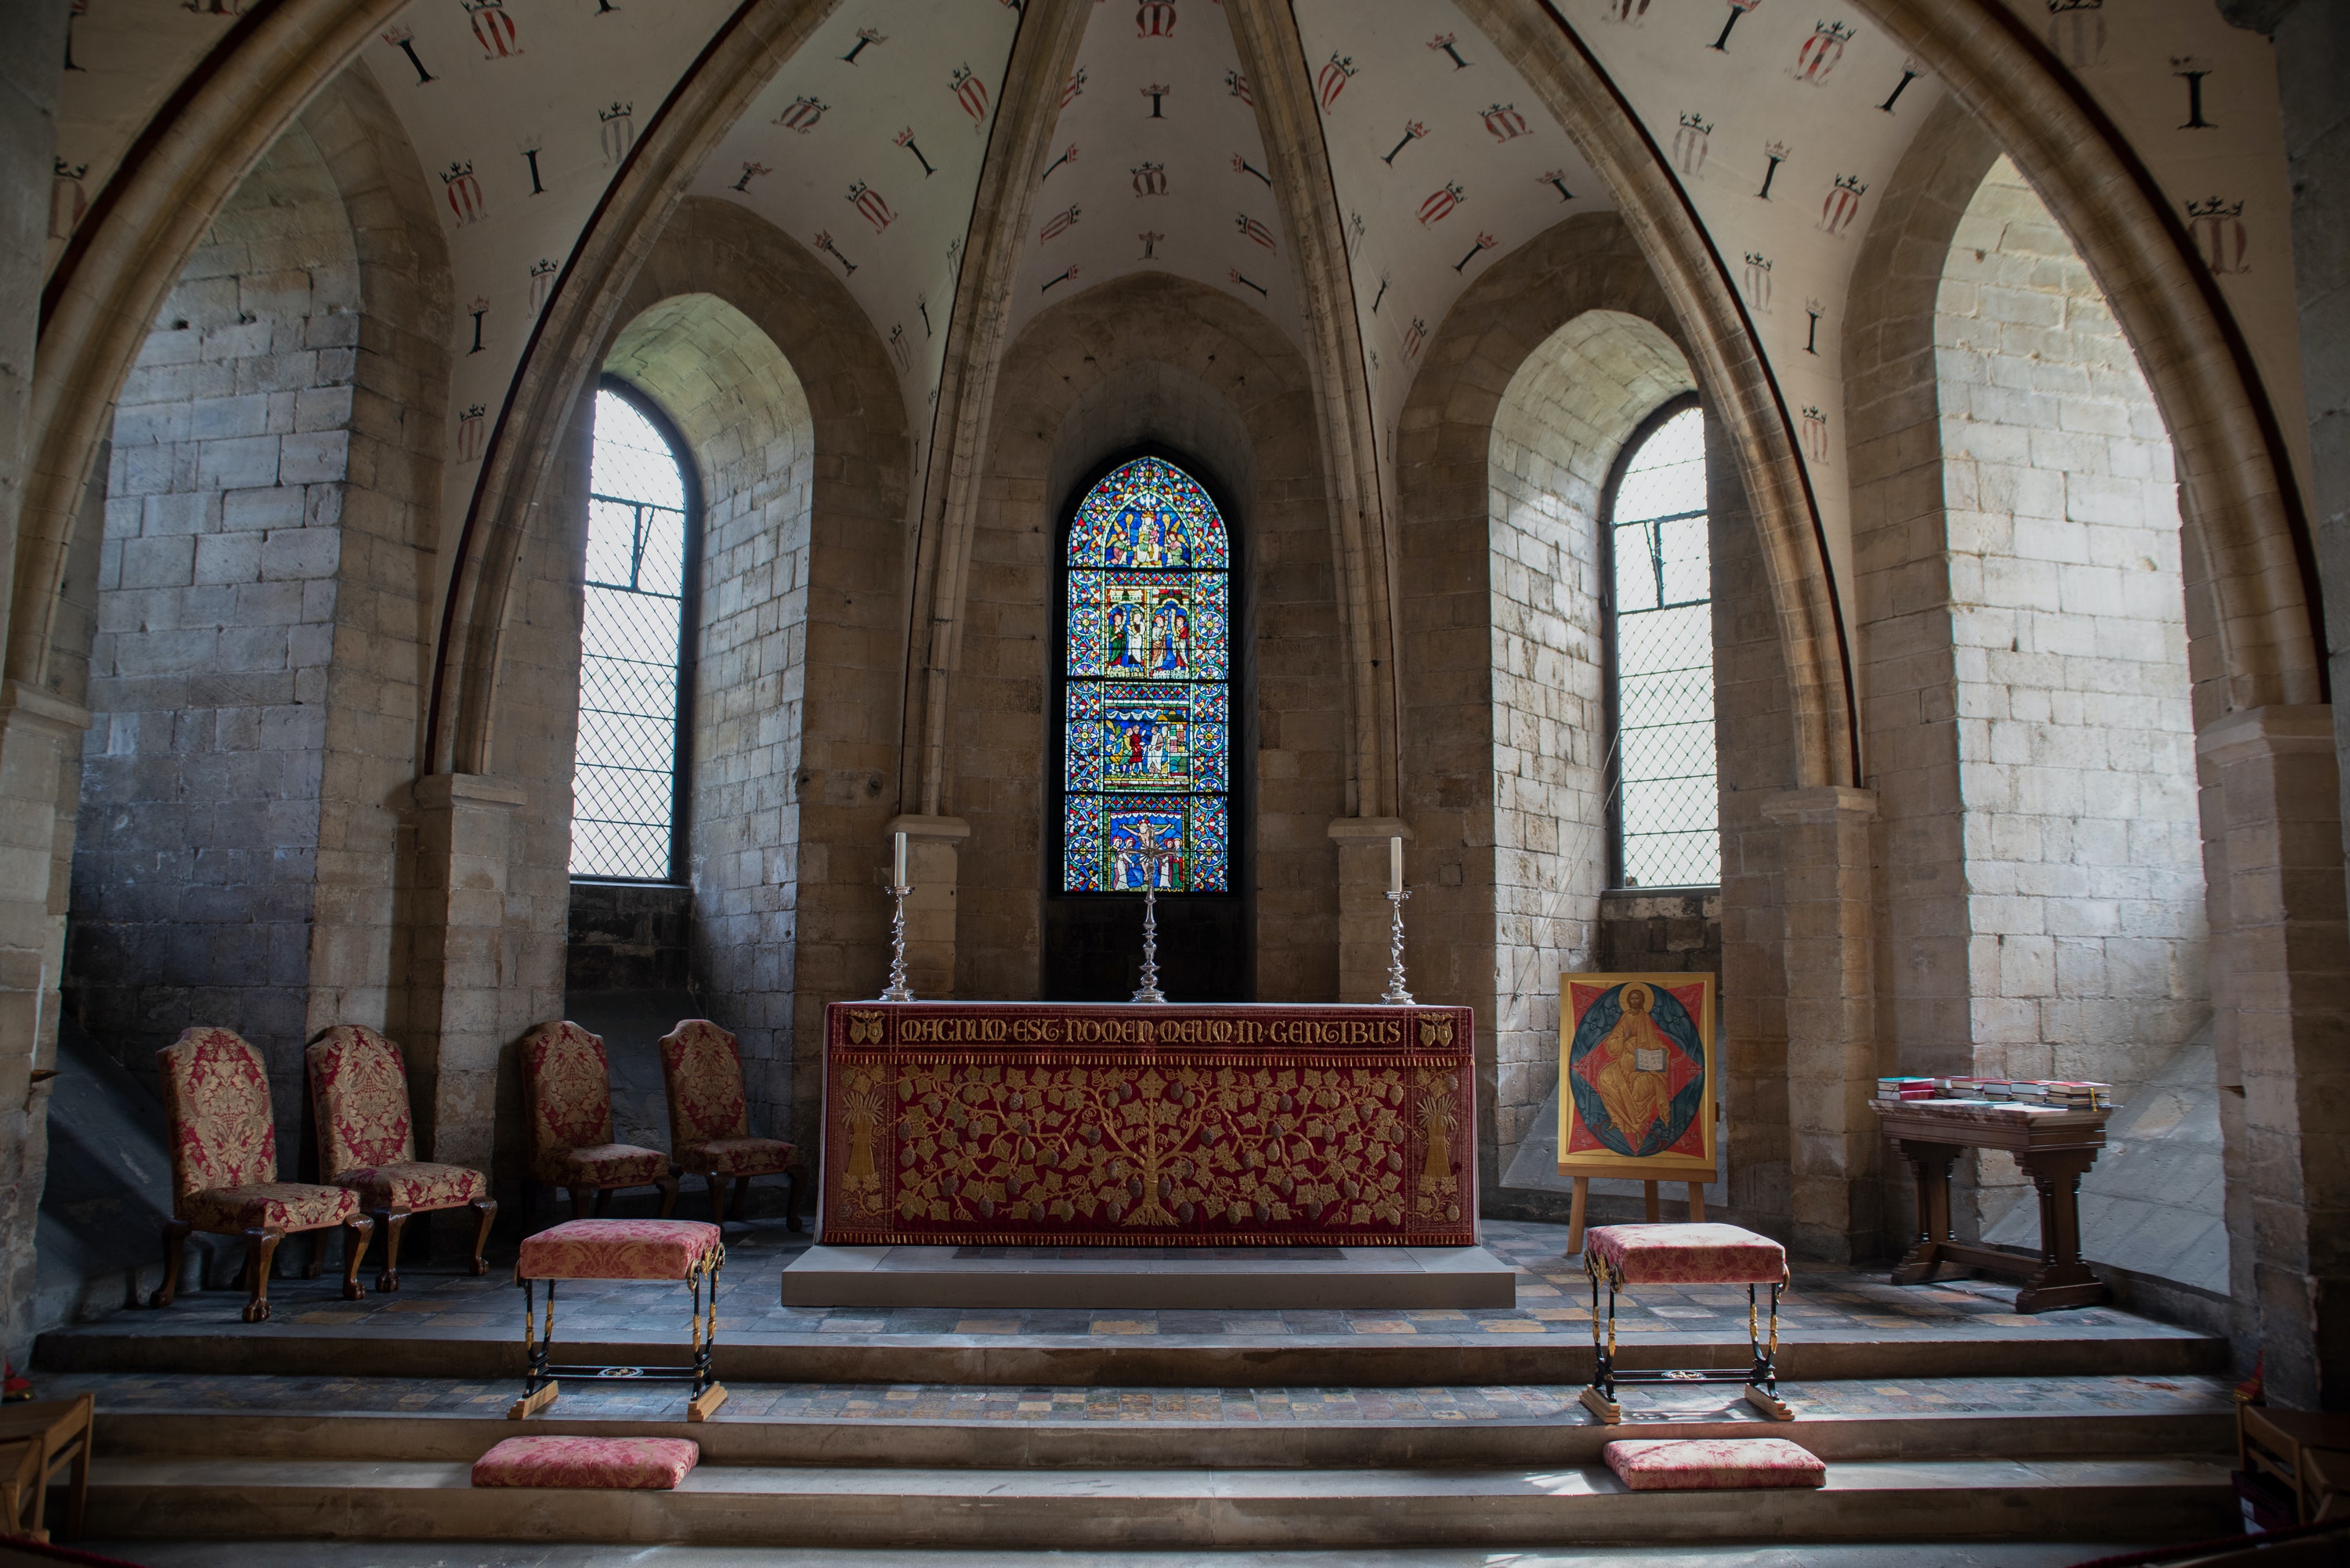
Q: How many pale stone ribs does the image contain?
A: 6